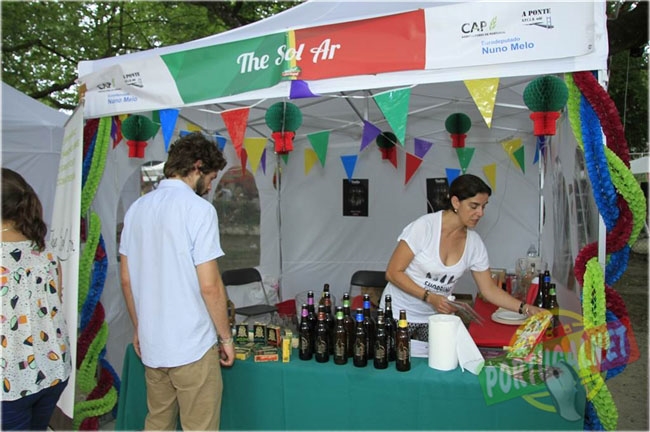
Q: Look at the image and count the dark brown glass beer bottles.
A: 15